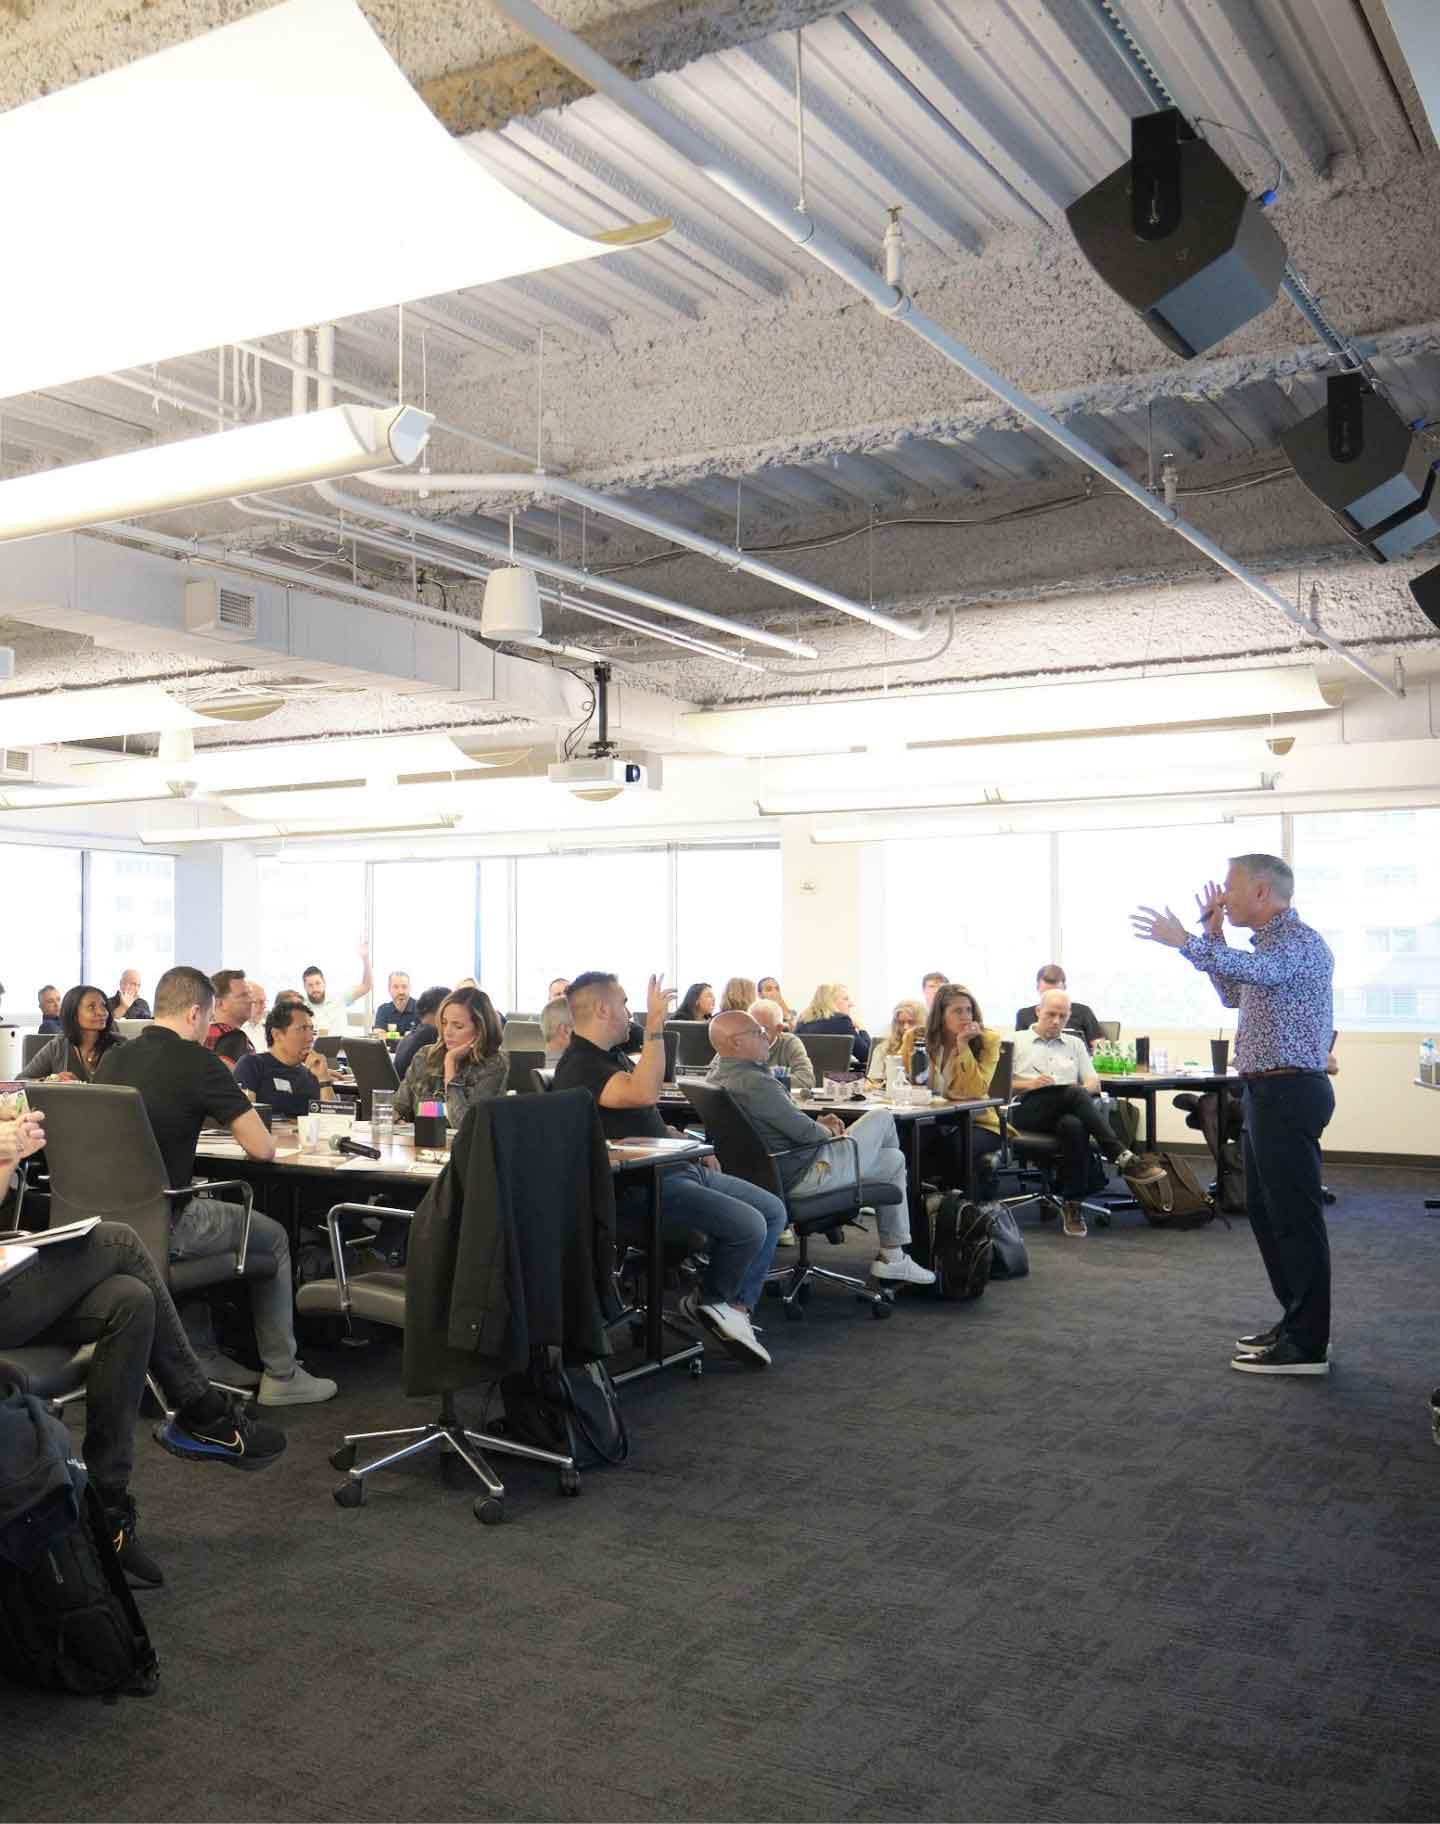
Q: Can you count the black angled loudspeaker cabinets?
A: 3